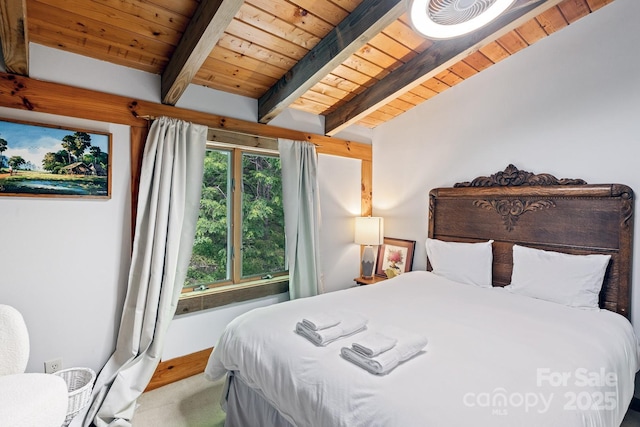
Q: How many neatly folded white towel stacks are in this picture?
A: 2